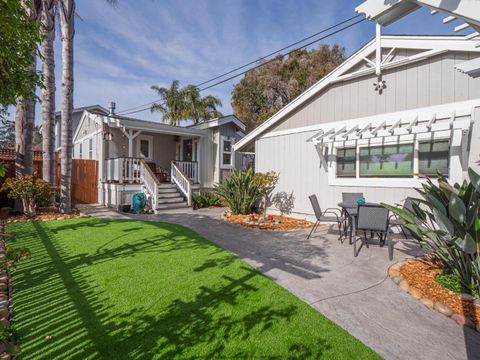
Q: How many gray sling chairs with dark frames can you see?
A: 4